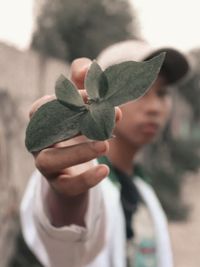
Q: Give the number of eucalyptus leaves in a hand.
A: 5